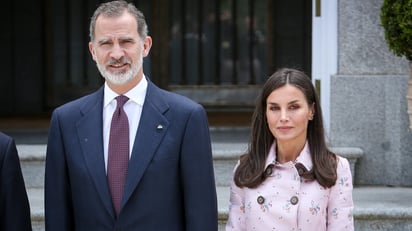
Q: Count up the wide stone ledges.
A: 2